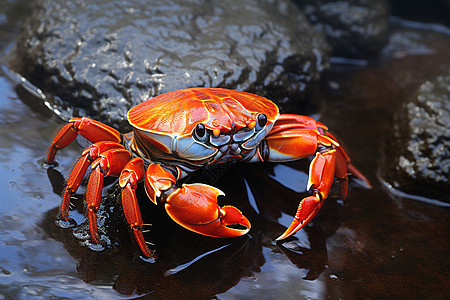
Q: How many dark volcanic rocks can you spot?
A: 3